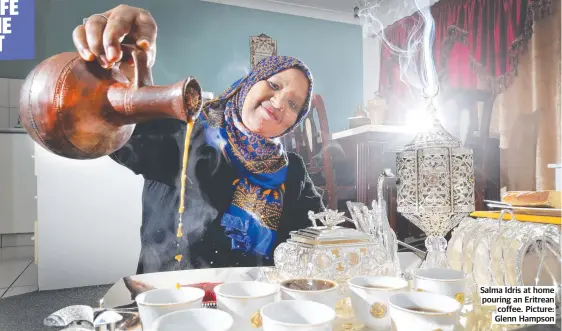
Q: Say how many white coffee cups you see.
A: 8